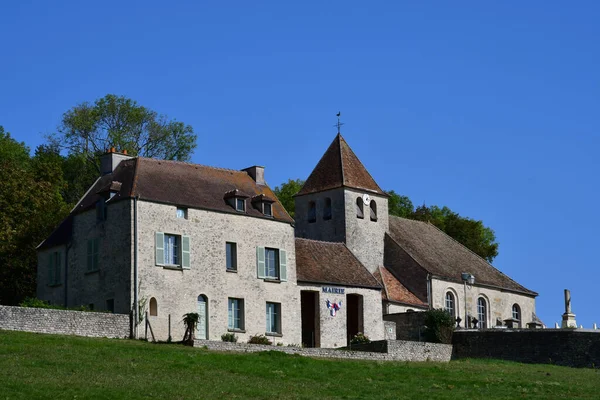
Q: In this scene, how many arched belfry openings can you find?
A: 4